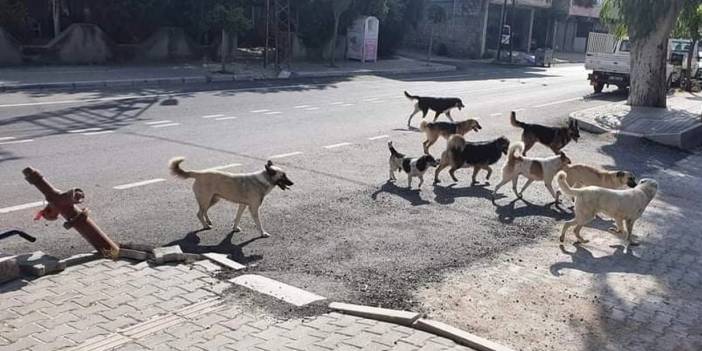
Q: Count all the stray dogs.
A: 9